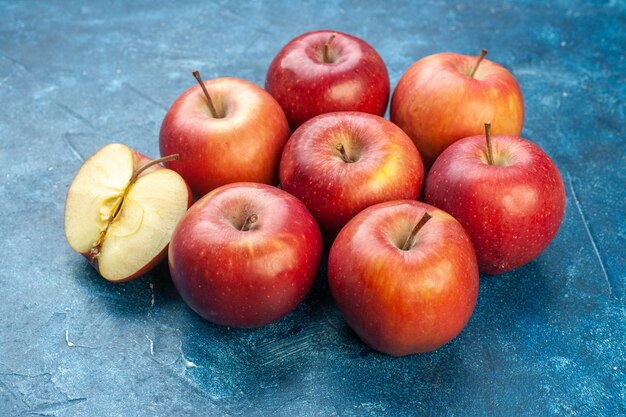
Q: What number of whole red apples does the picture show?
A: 7